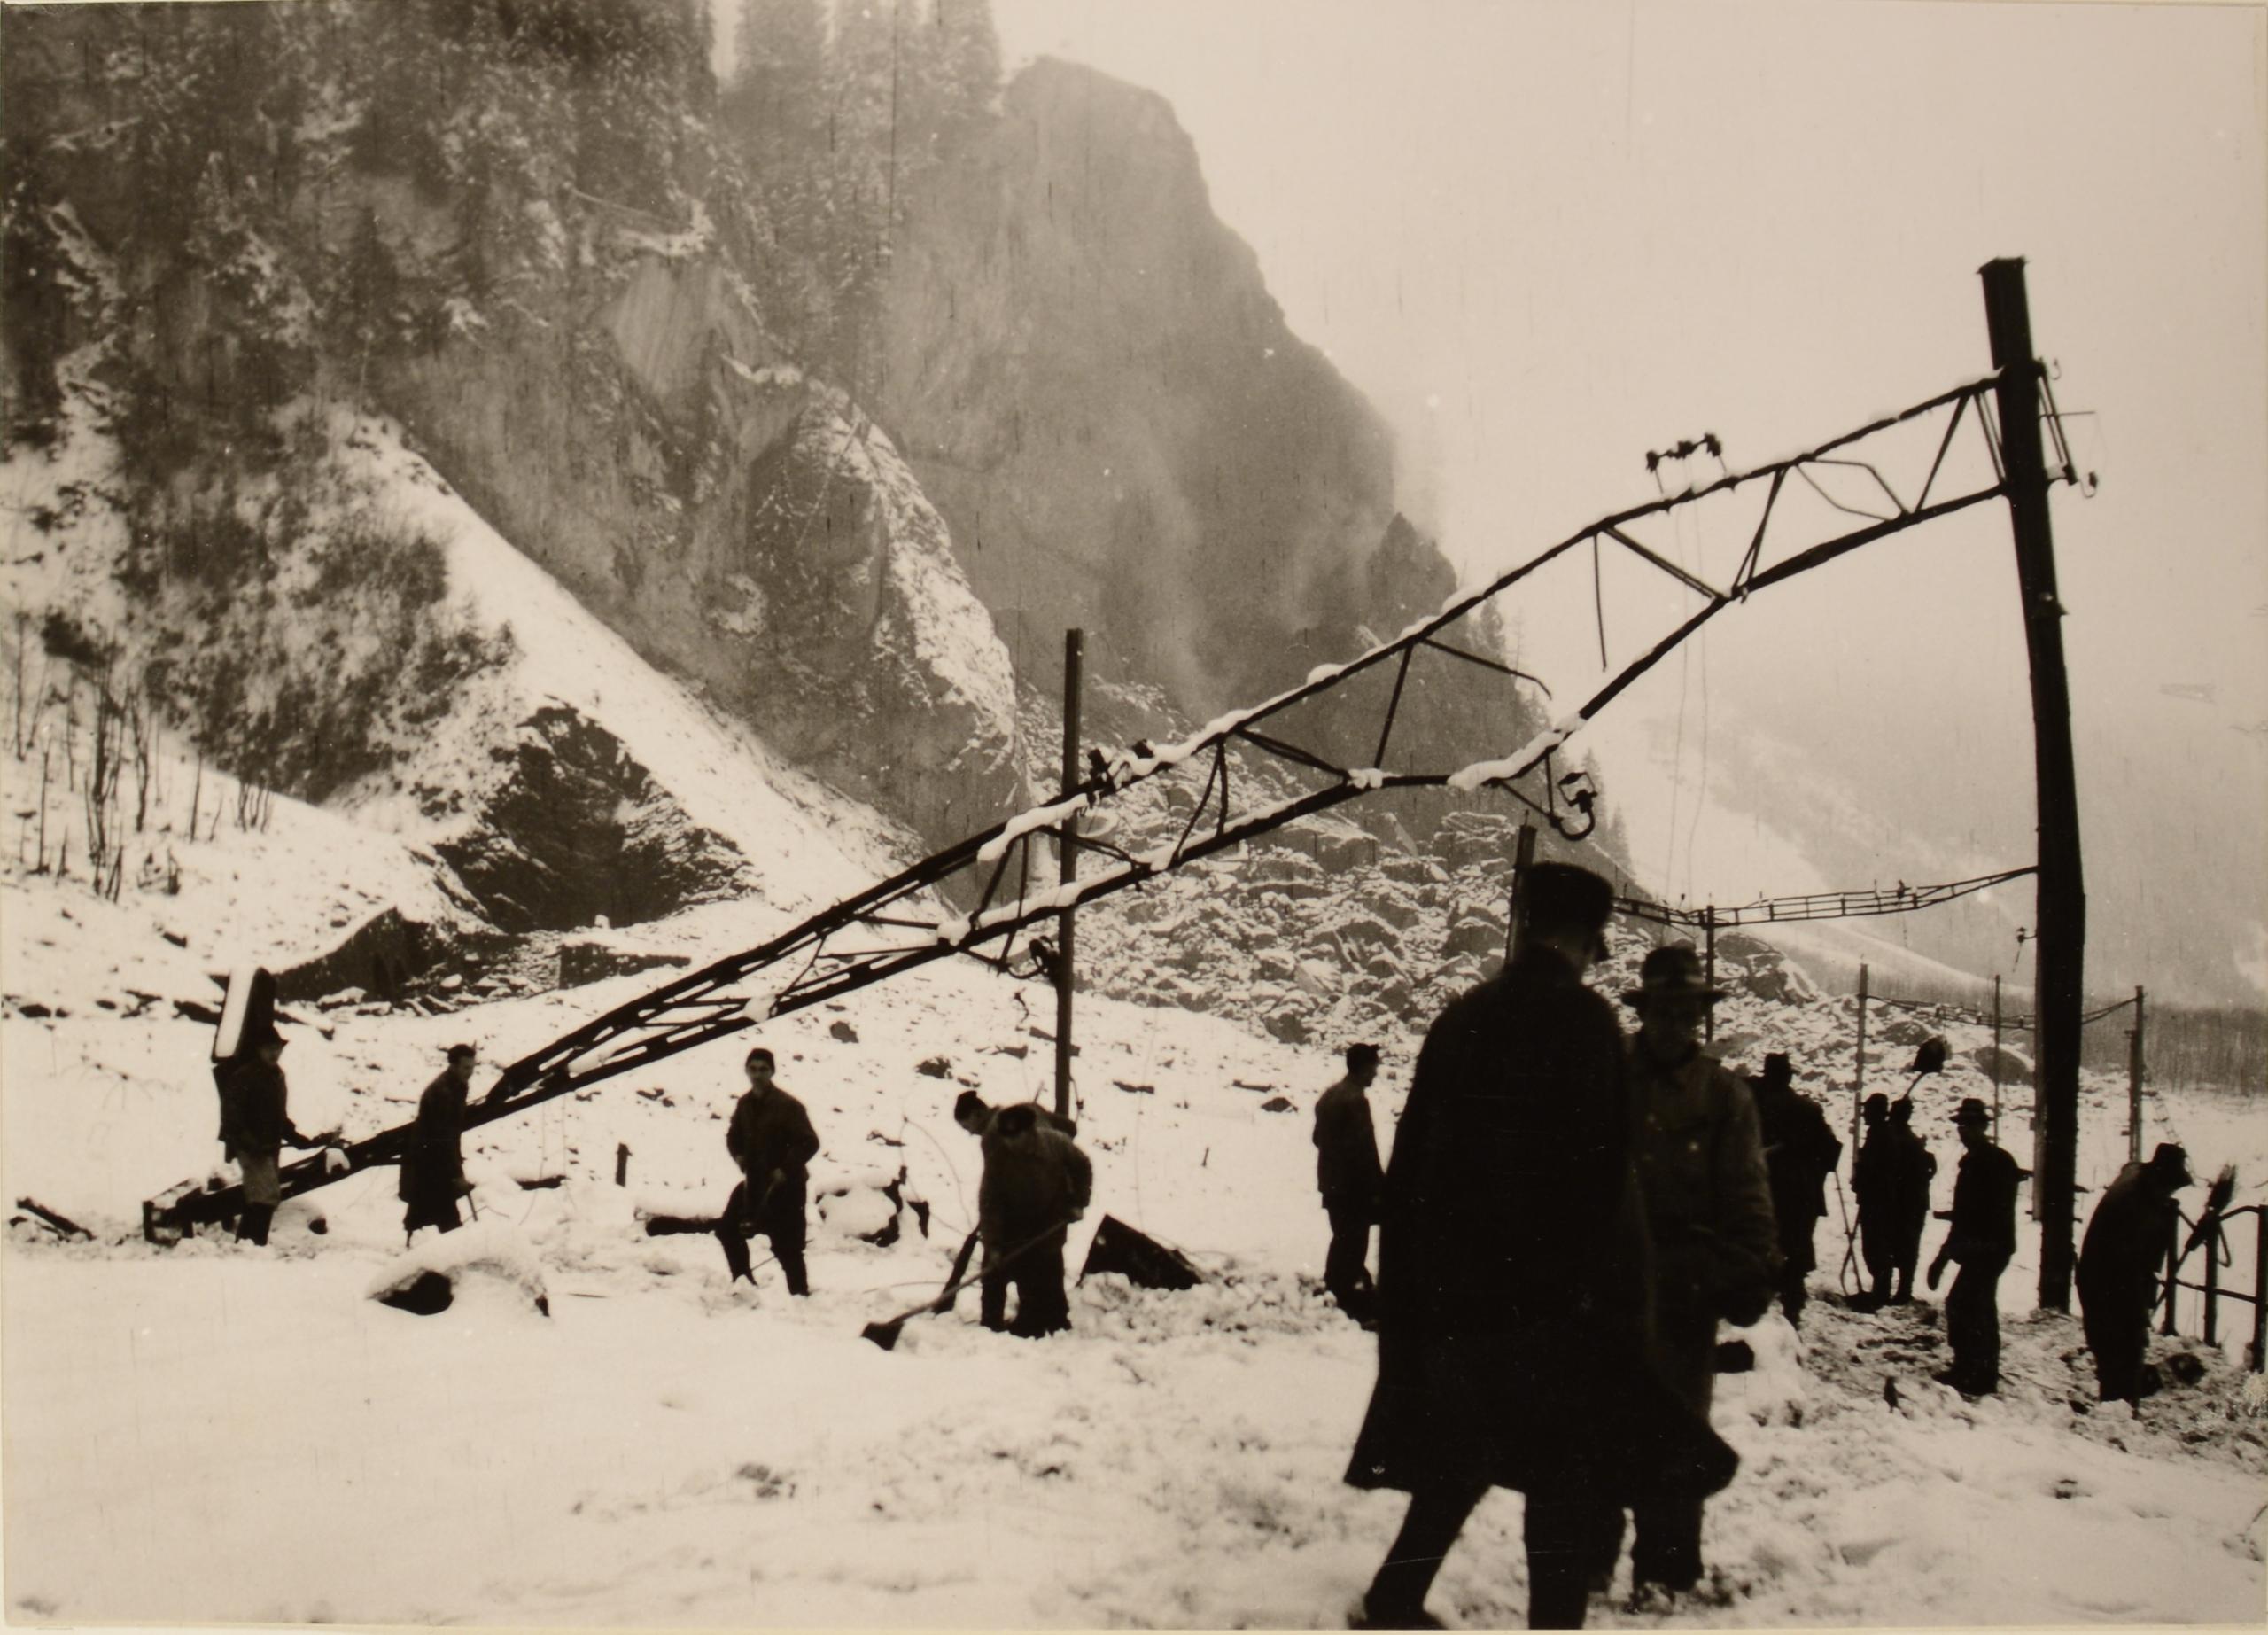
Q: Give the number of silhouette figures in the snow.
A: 13